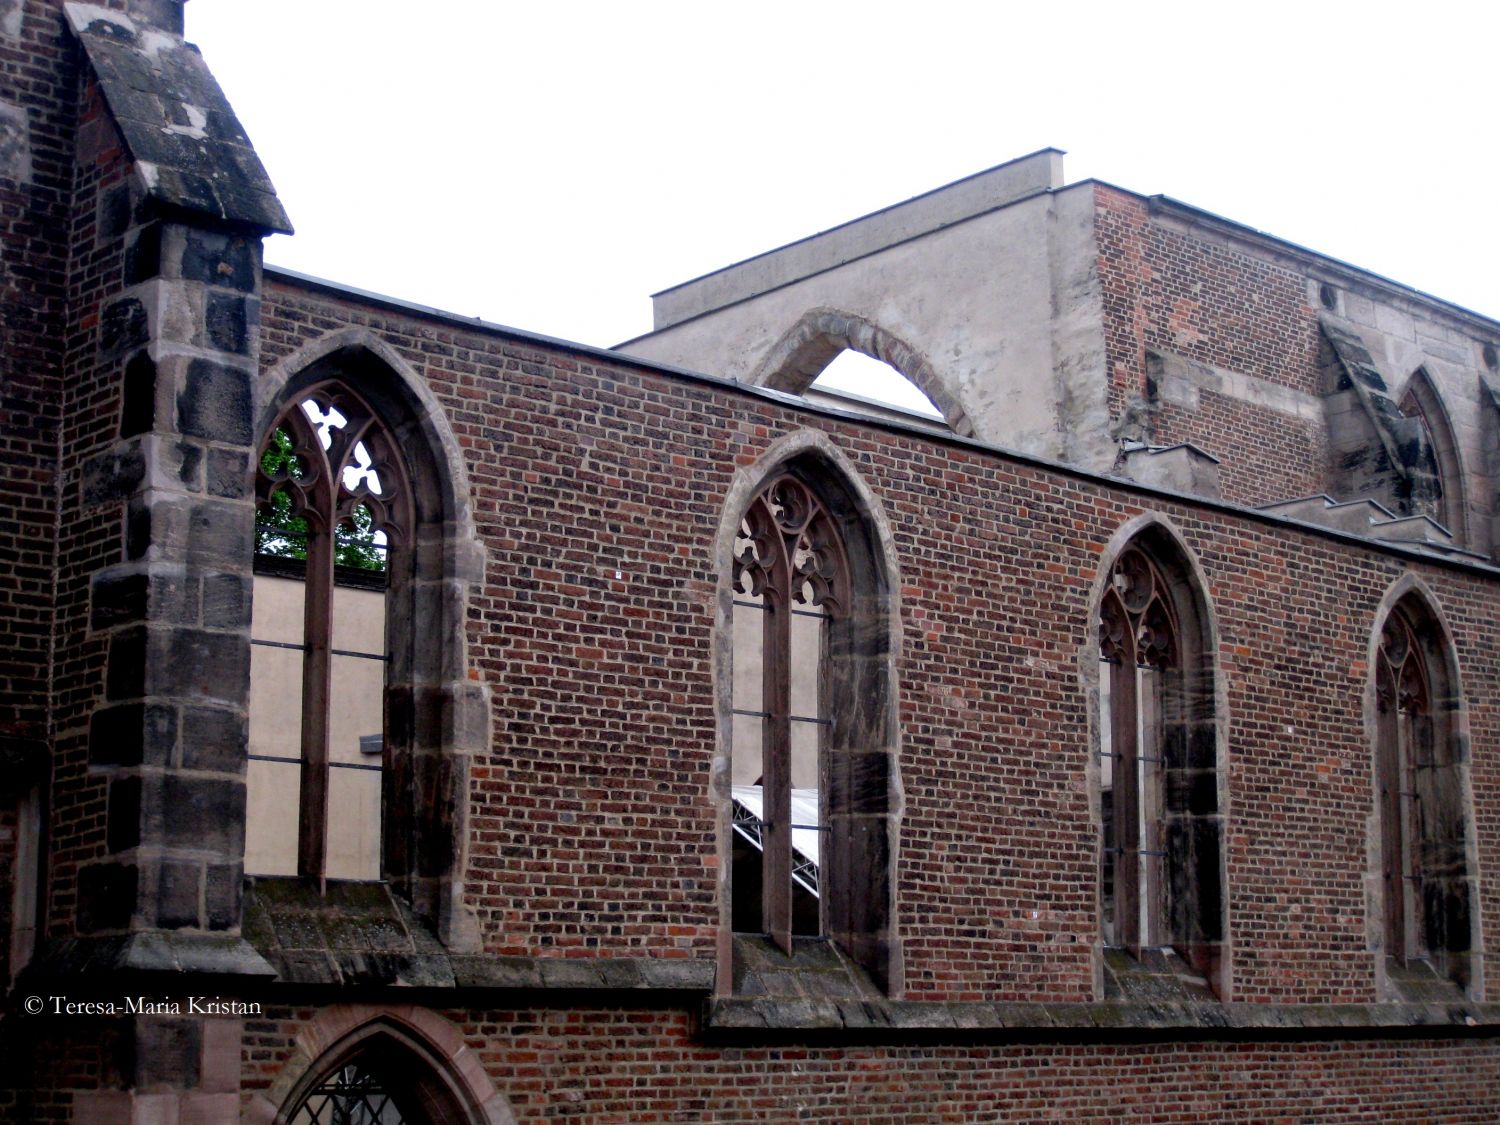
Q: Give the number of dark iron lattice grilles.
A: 1